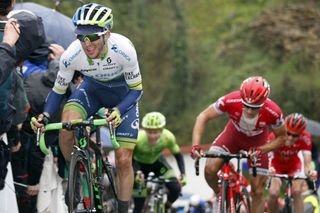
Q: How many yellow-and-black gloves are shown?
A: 2